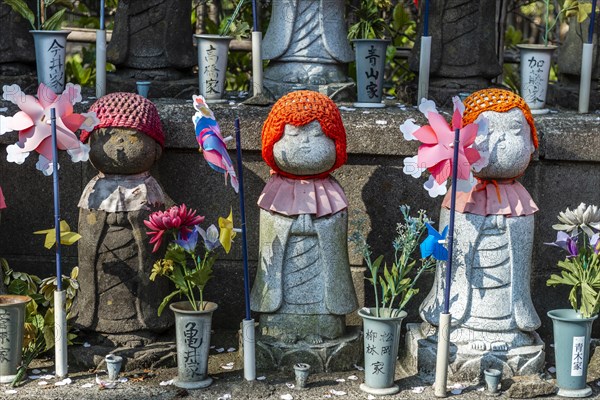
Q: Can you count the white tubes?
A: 7